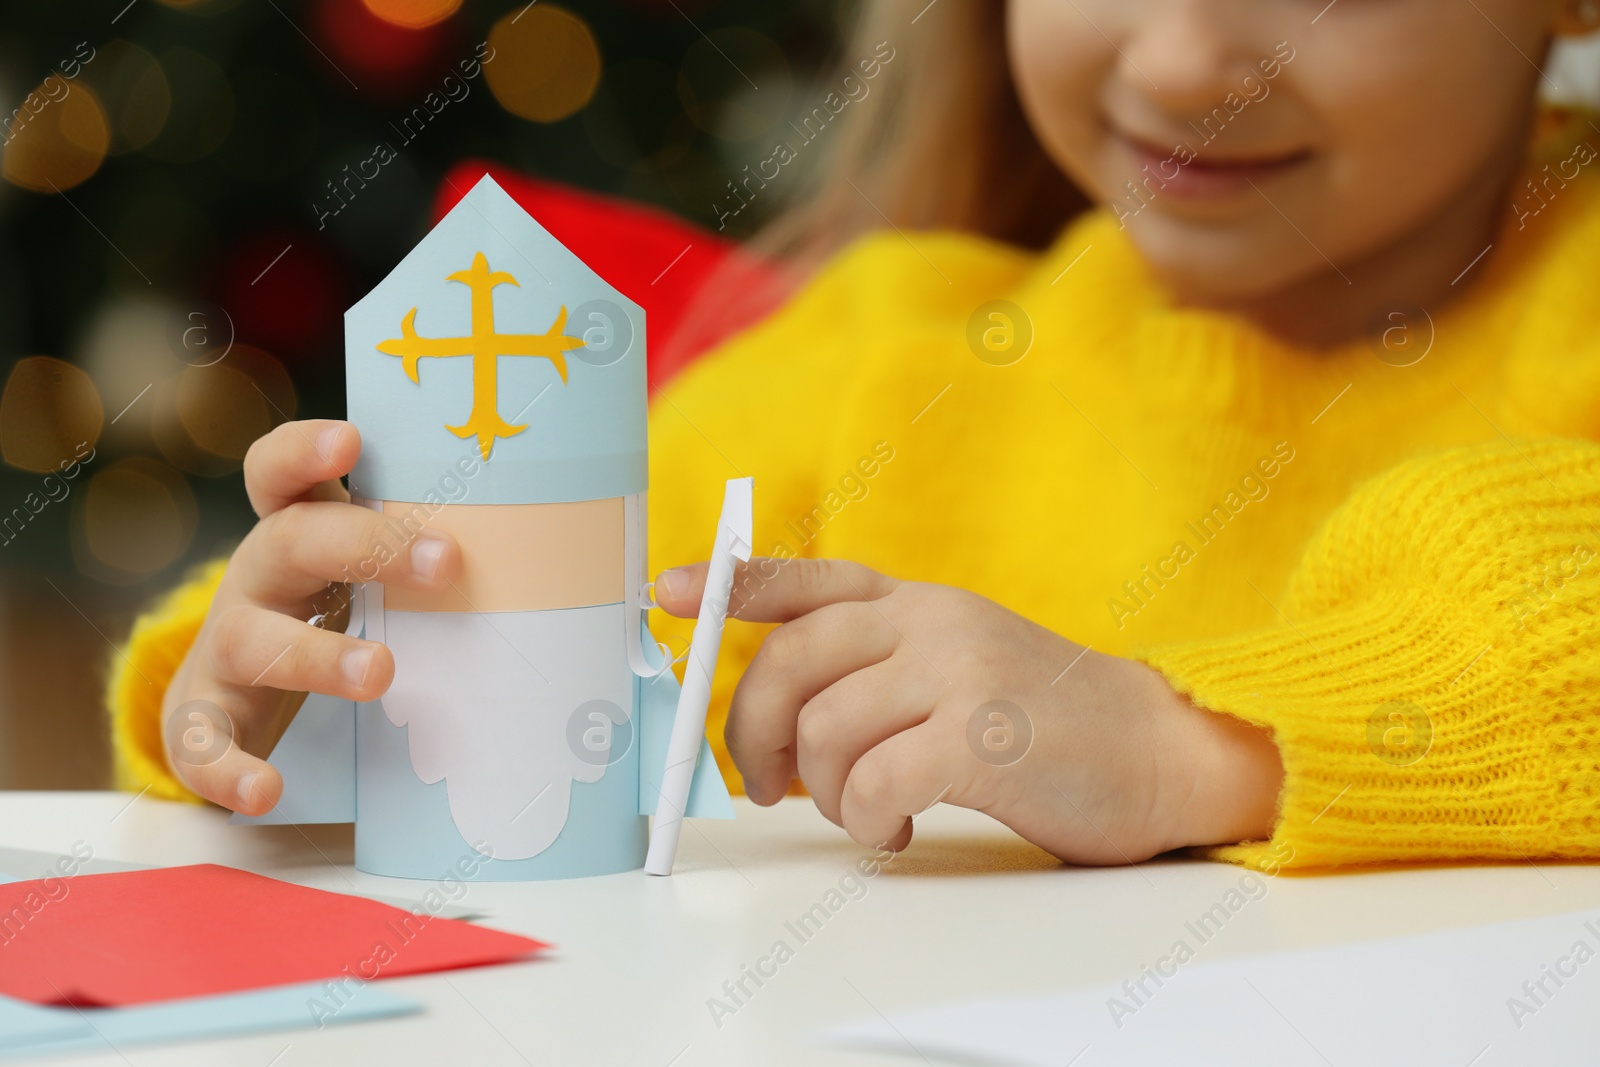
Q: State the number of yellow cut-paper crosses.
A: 1